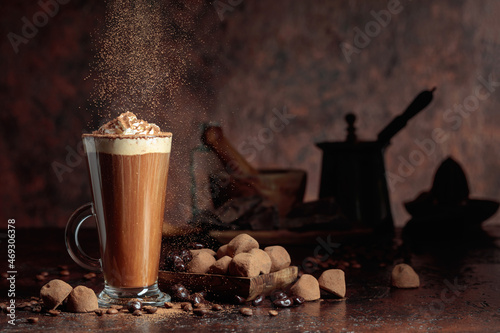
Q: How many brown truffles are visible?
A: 13